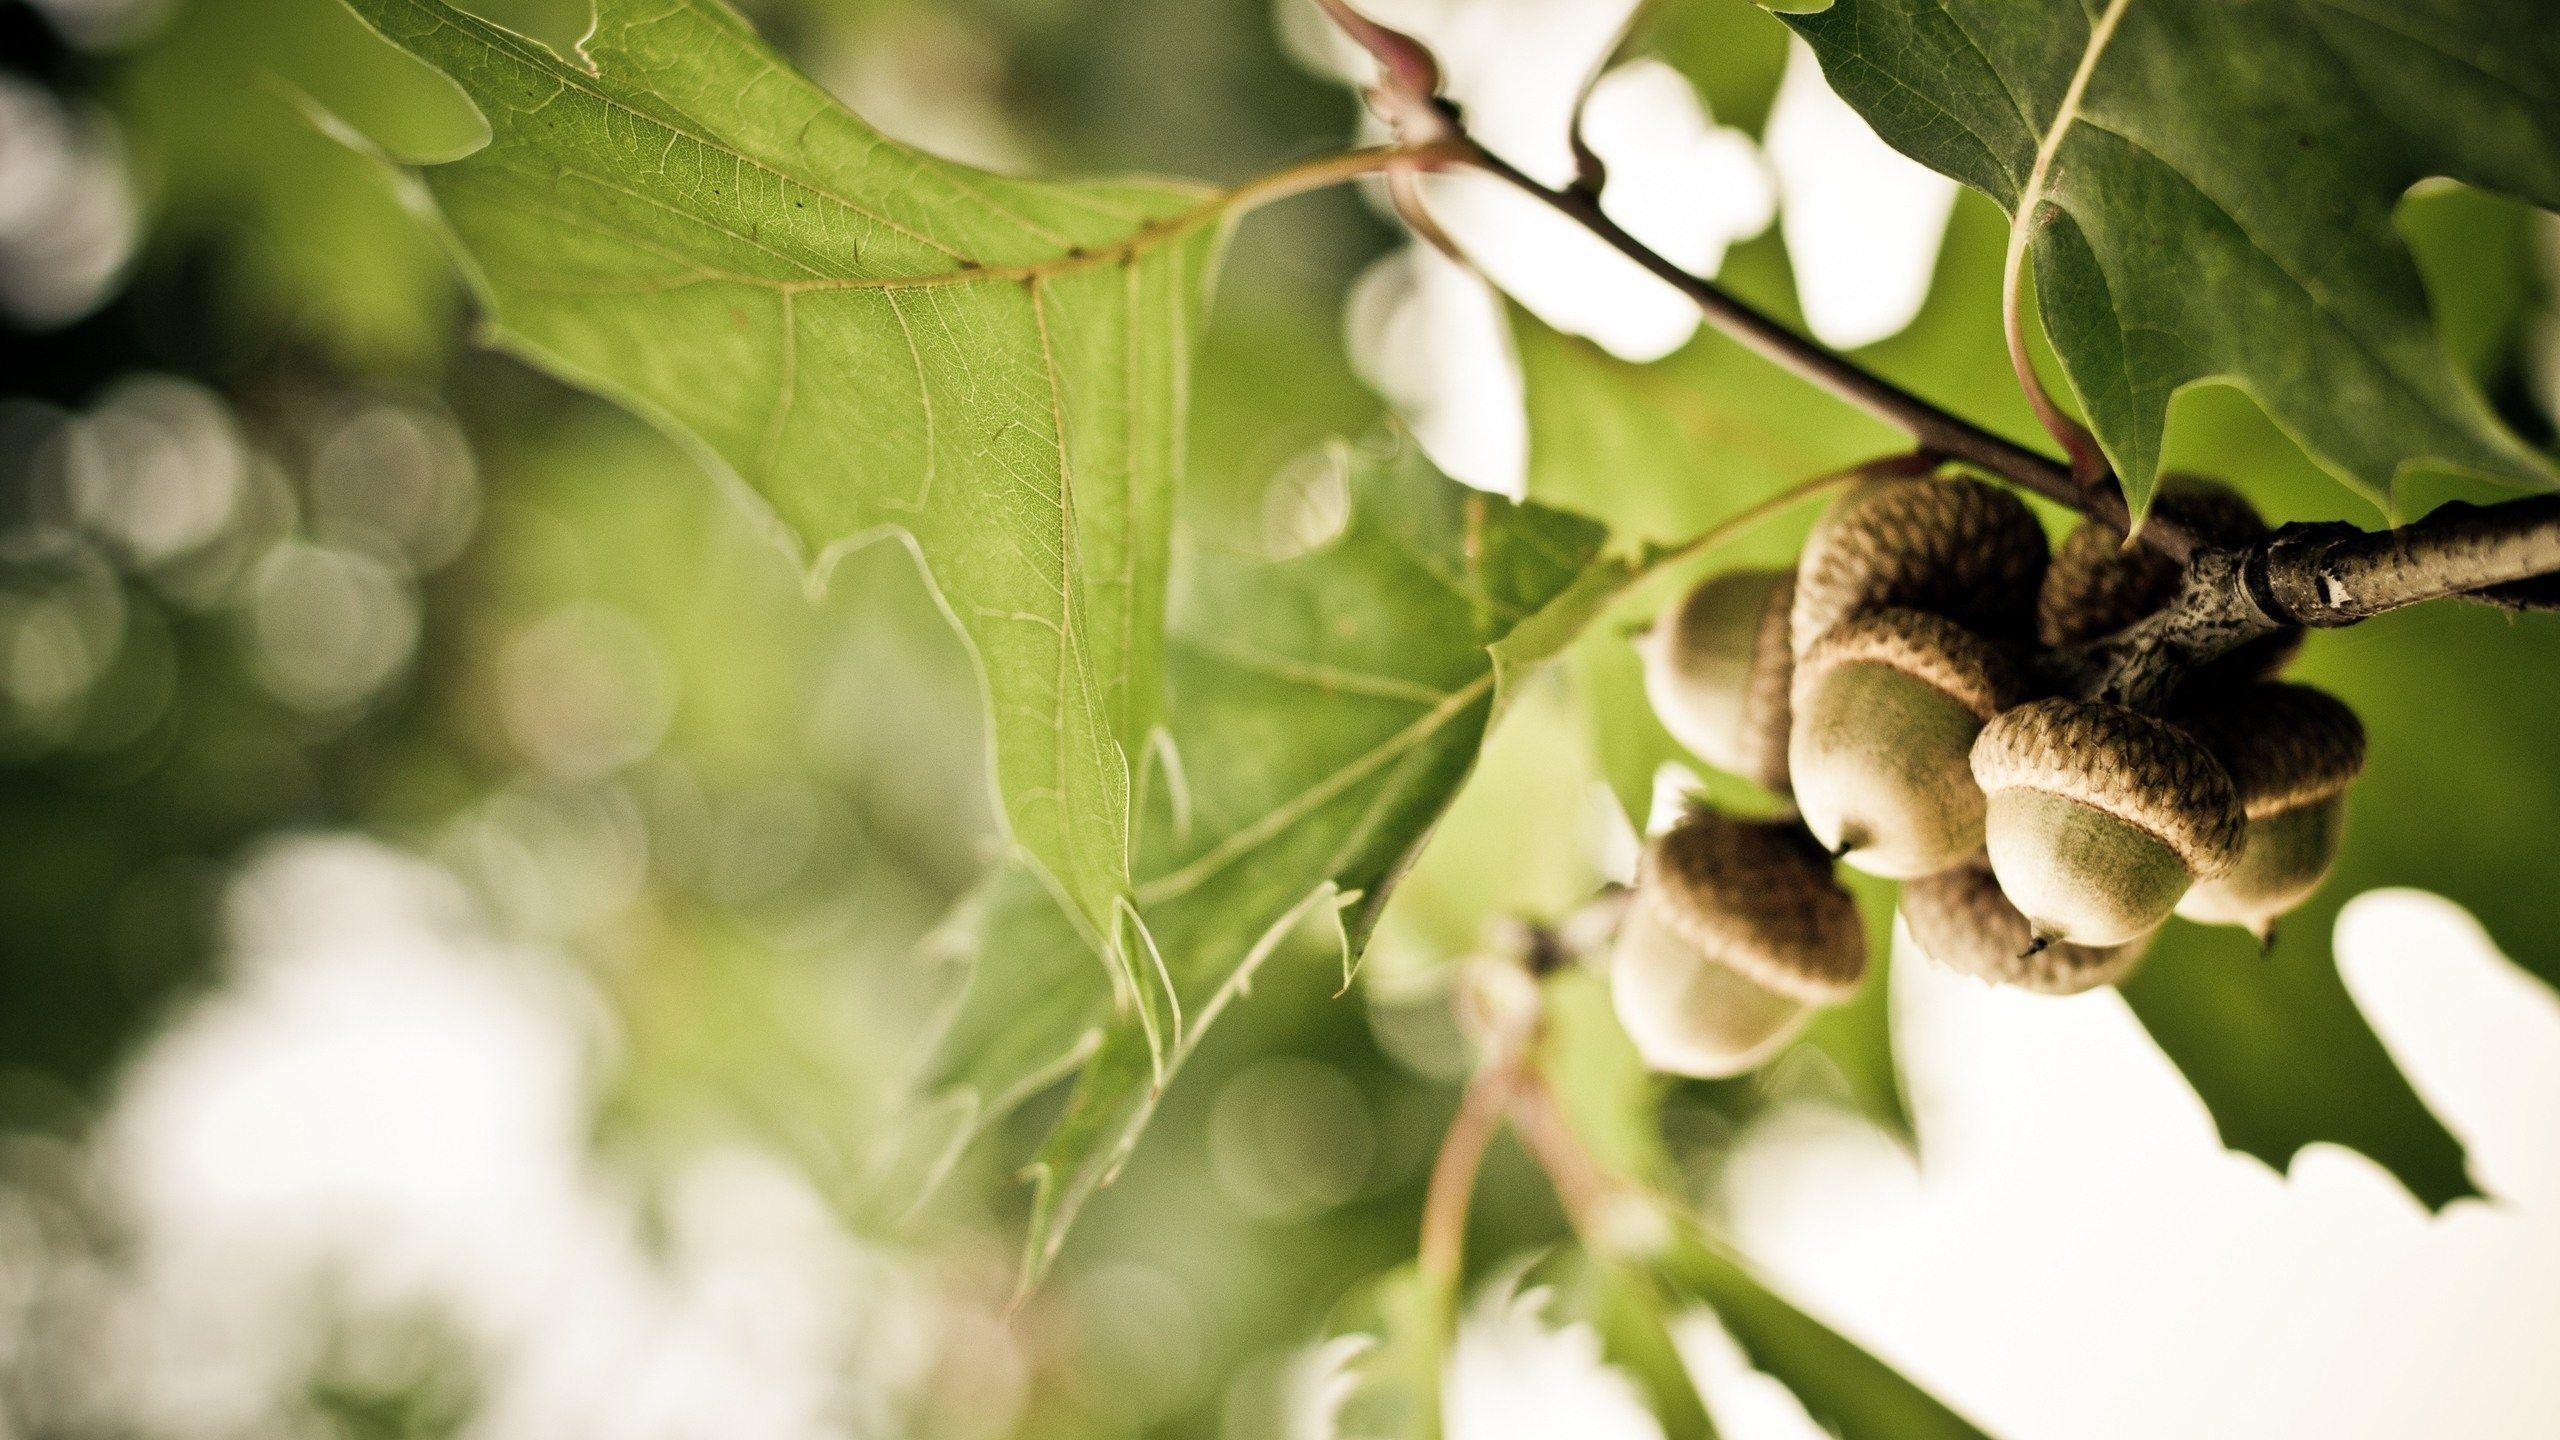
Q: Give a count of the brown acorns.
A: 8